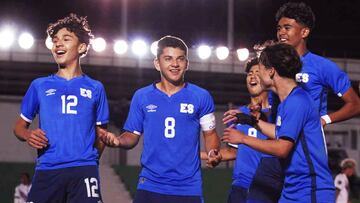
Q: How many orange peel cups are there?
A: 0